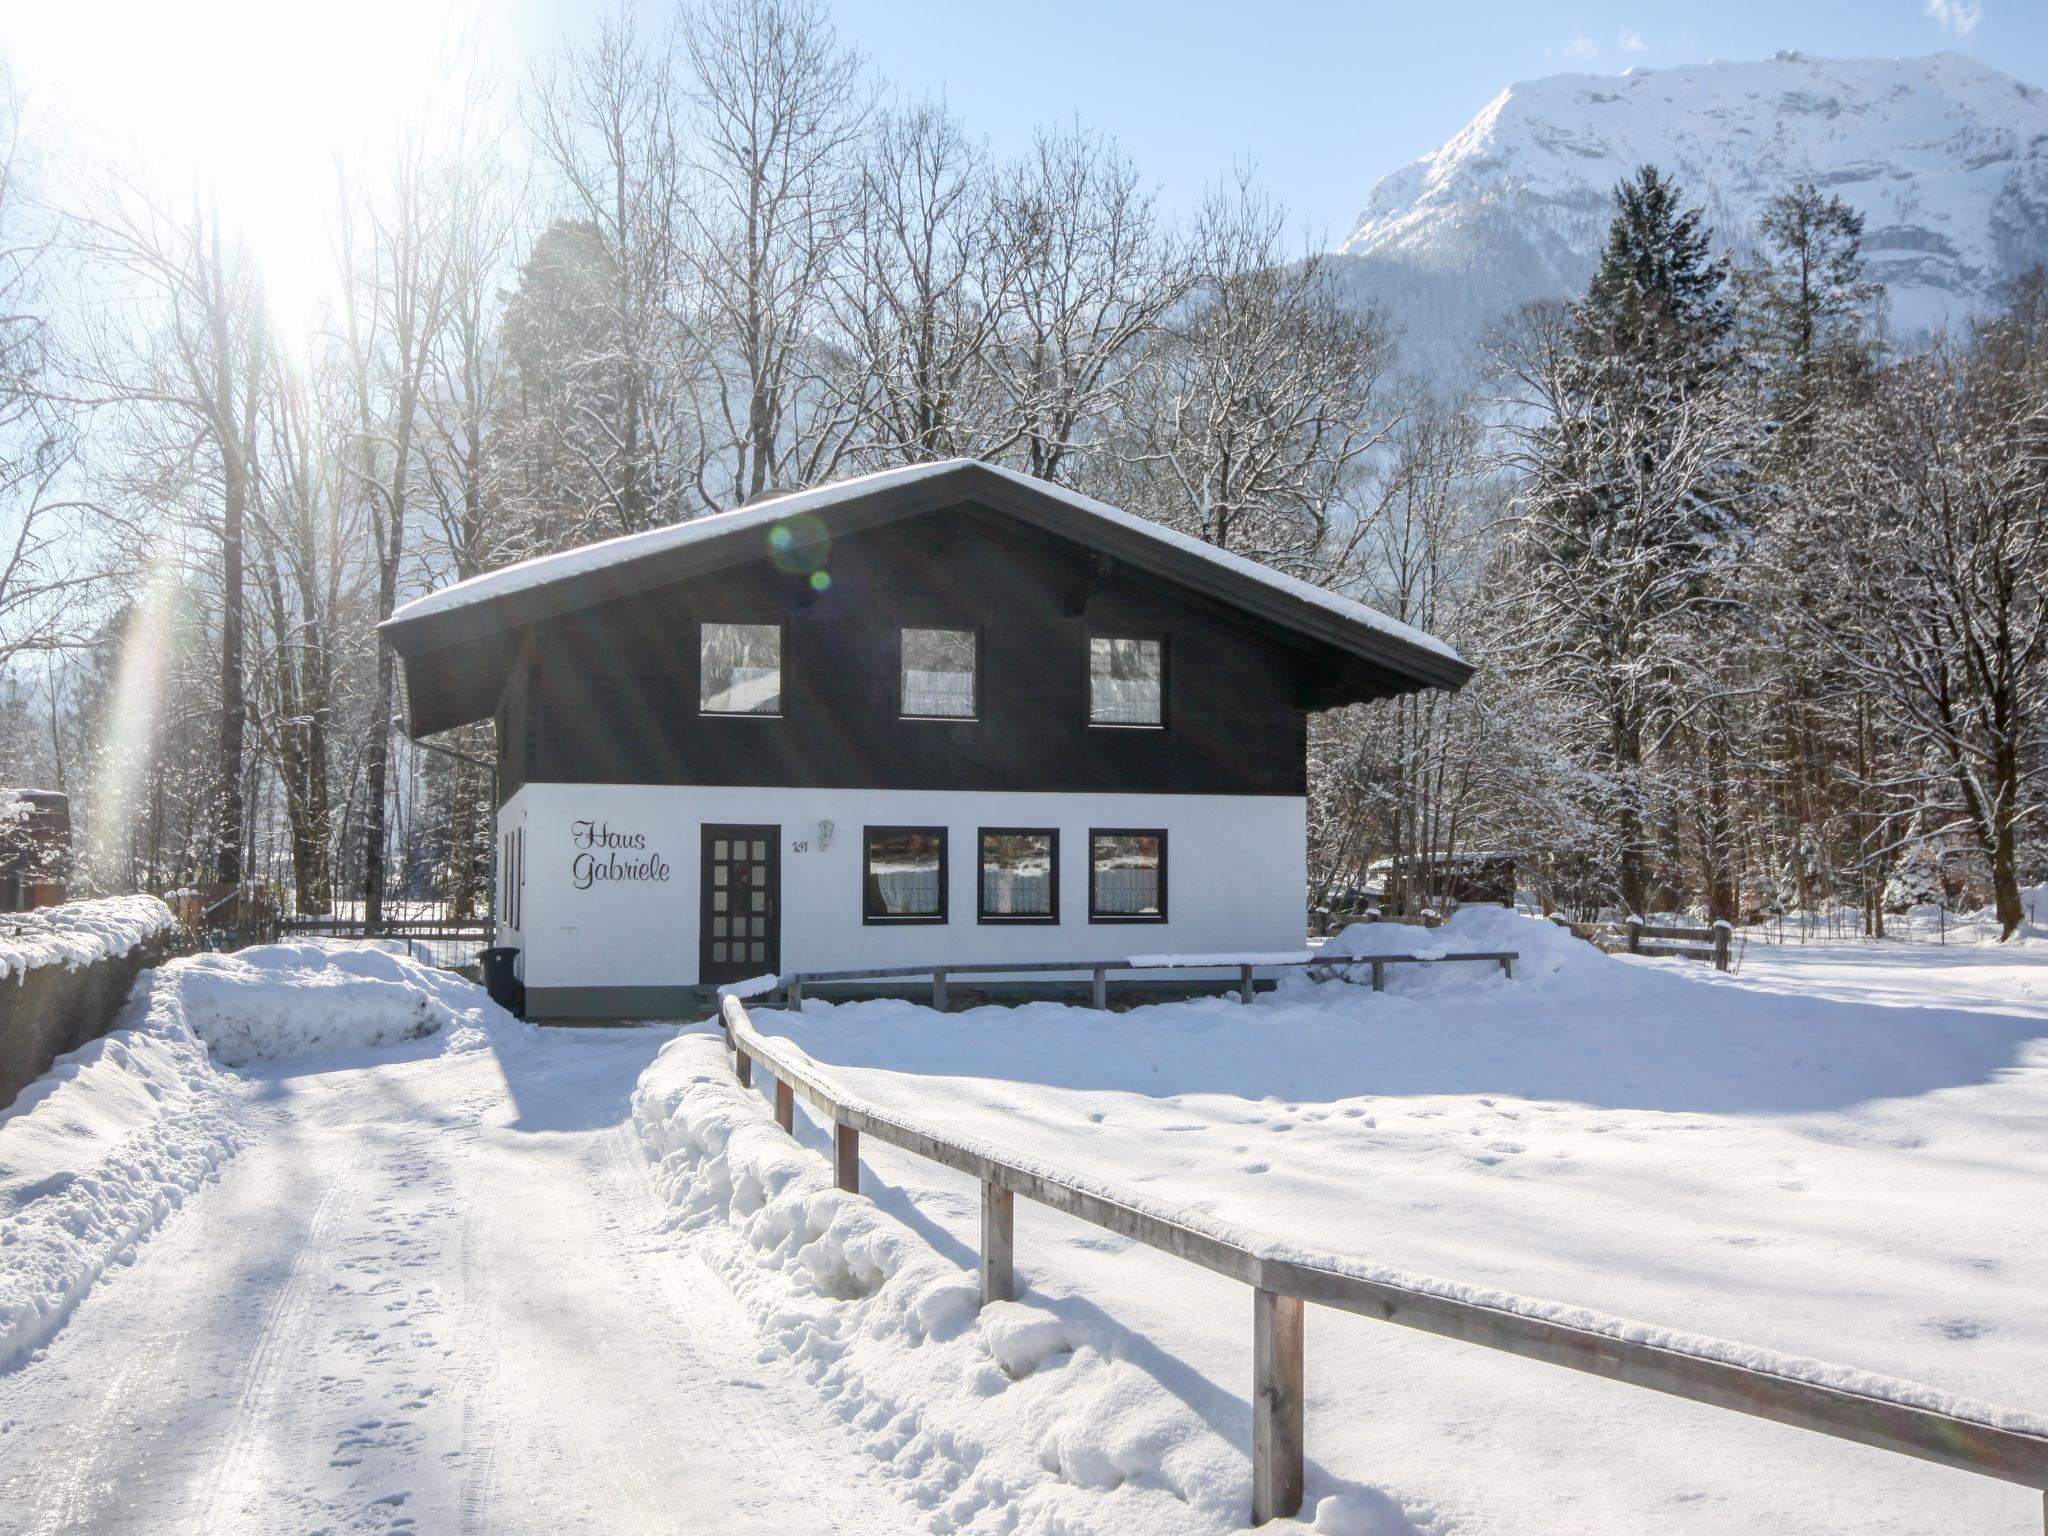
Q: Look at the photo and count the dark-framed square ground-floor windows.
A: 3